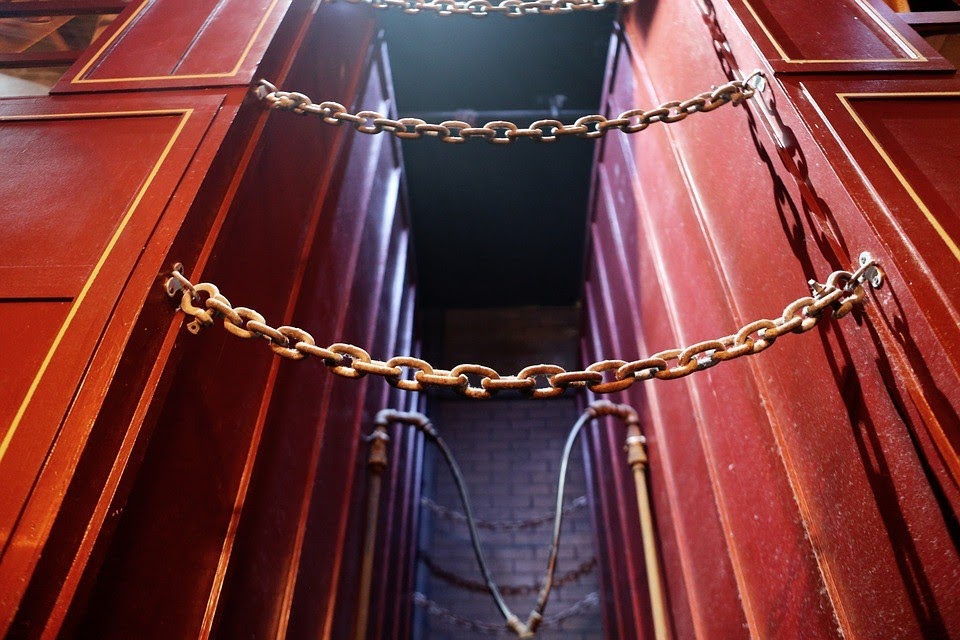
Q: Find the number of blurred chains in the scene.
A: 3